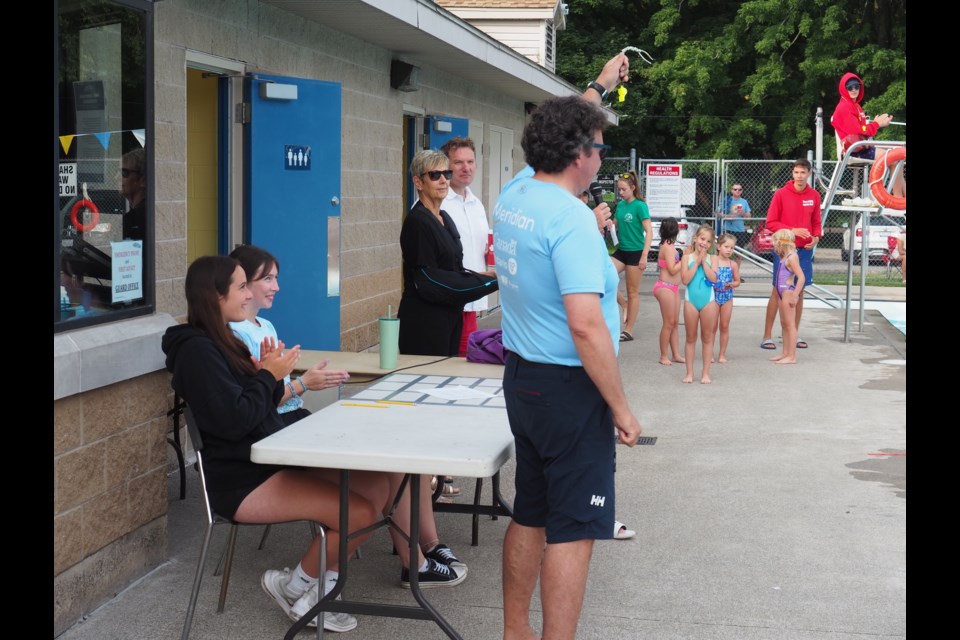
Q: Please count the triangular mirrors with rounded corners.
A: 0